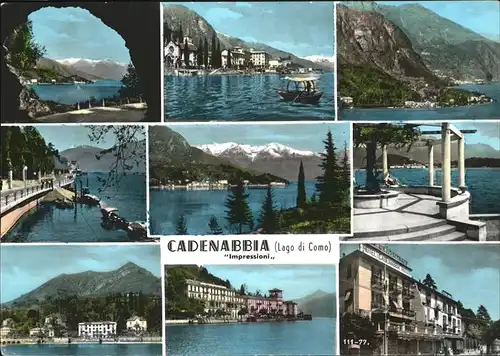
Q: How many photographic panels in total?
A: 9